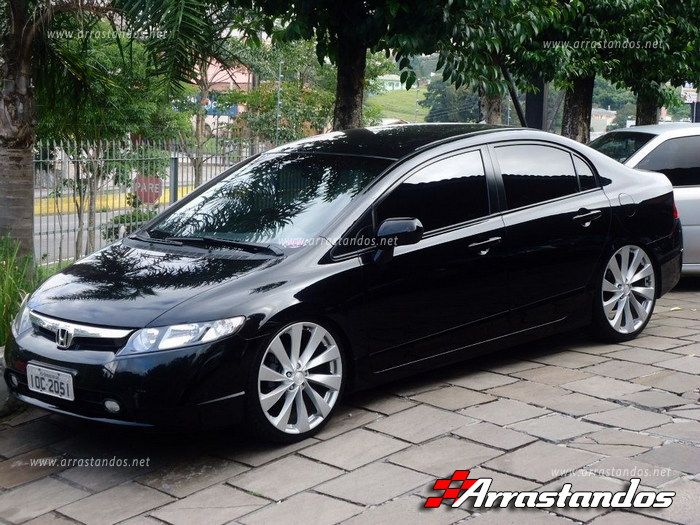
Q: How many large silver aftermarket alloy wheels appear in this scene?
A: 2